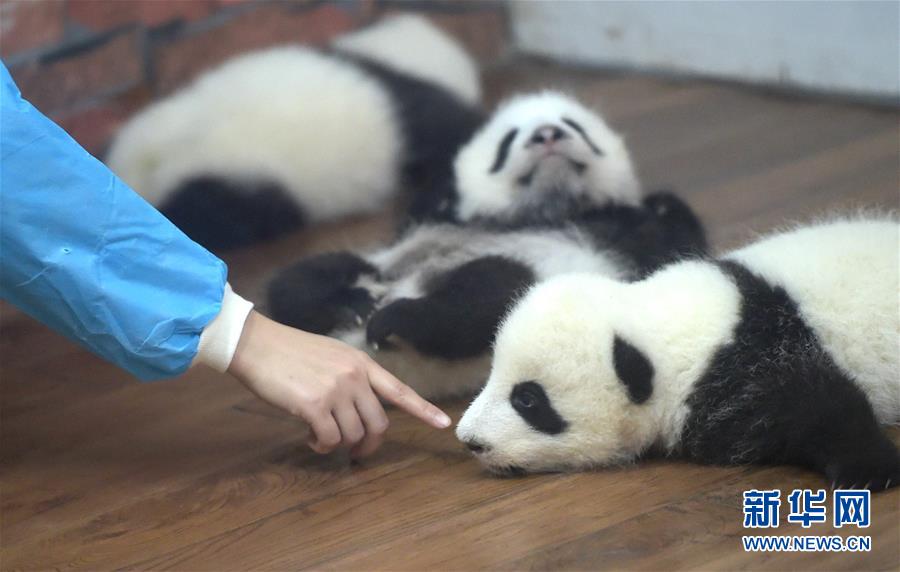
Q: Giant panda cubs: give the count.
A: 3